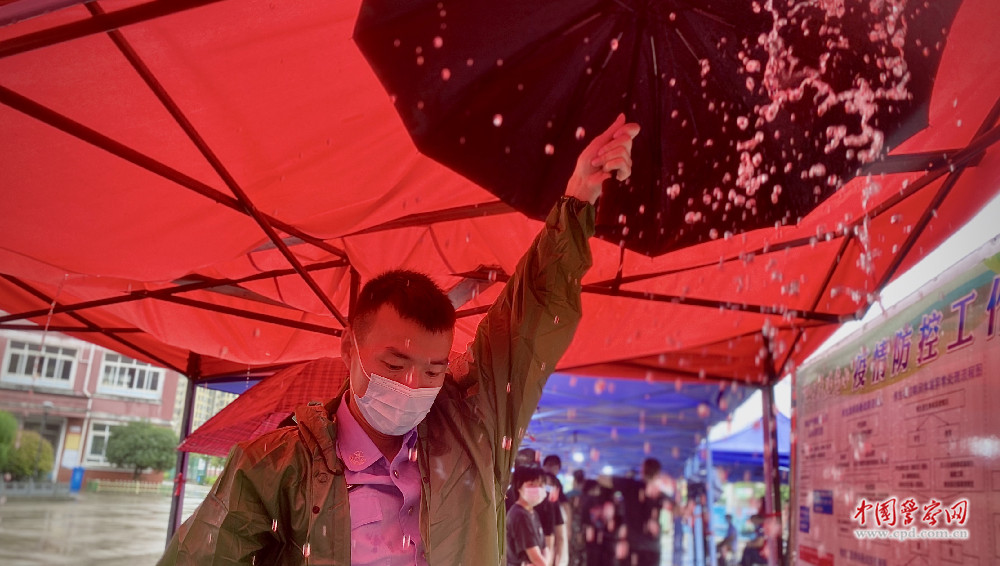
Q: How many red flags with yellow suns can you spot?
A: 0